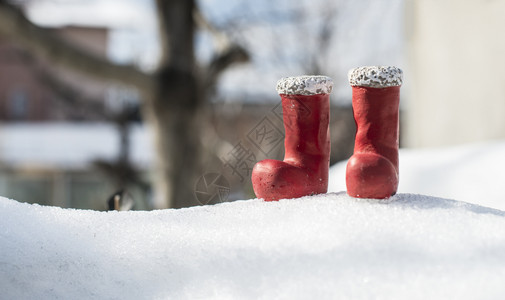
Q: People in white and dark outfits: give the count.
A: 0